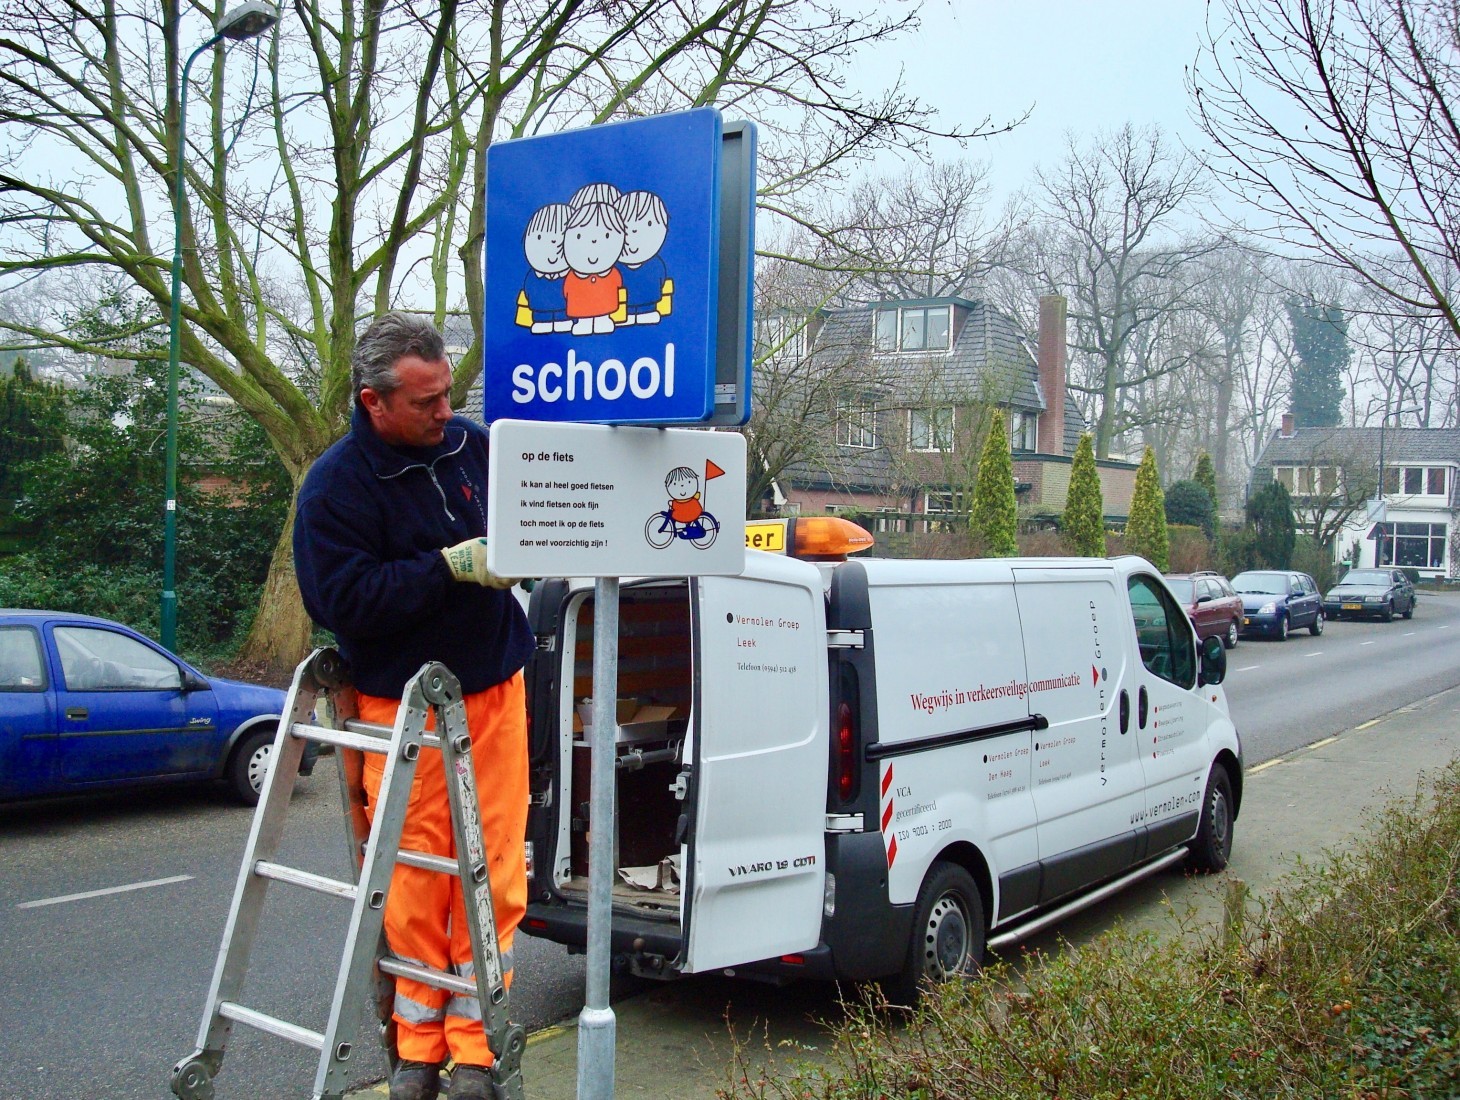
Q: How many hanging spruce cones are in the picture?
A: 0